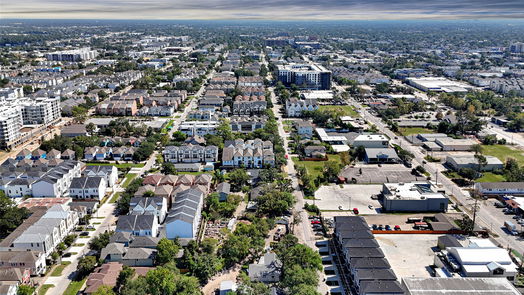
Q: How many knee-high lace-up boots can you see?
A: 0